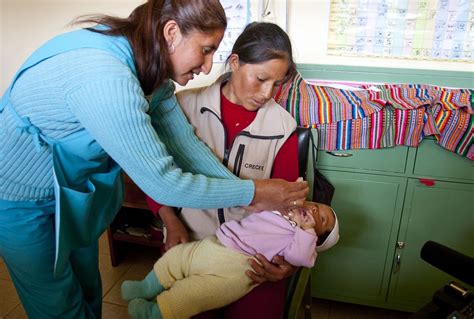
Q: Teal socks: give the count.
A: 2